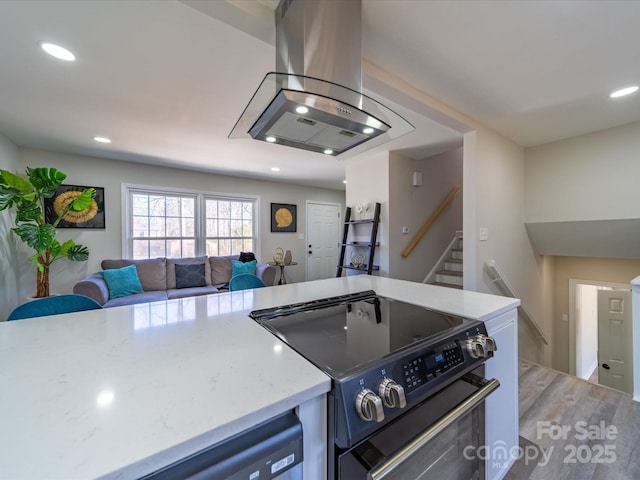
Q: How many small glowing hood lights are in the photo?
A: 4